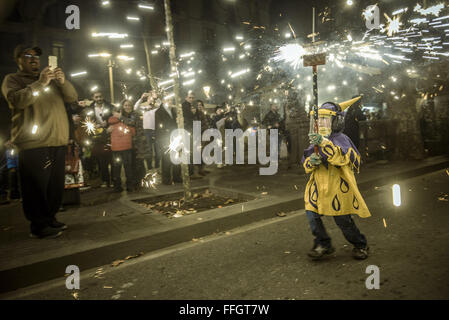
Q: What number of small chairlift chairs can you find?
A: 0